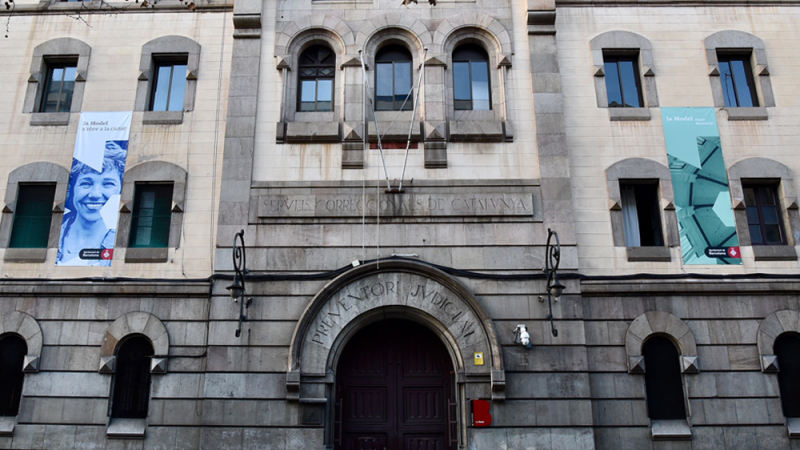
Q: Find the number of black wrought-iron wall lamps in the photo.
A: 2